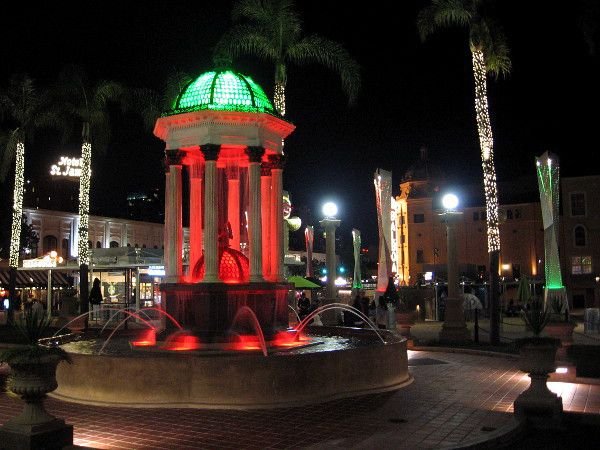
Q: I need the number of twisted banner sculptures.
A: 4